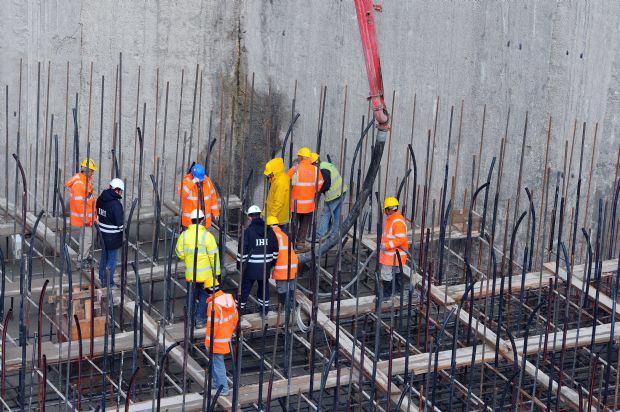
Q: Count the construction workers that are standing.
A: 11